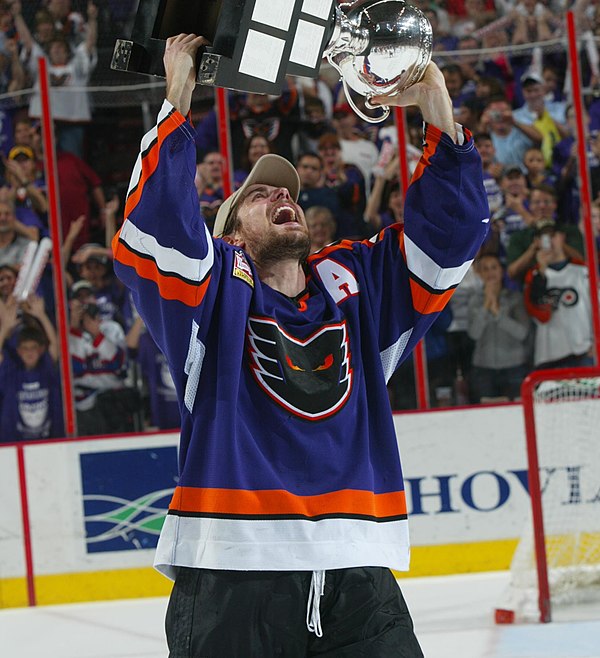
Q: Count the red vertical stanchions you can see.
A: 4